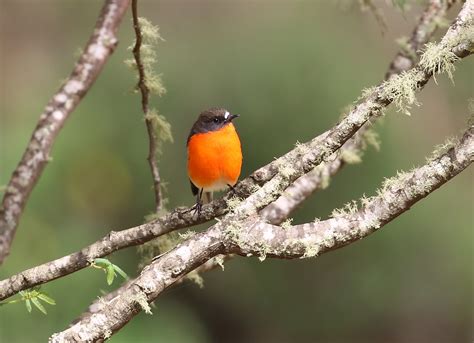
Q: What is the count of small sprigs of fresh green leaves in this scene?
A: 2